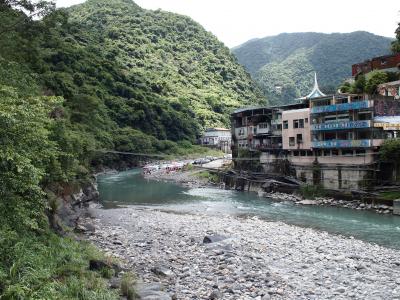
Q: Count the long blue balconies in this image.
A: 3